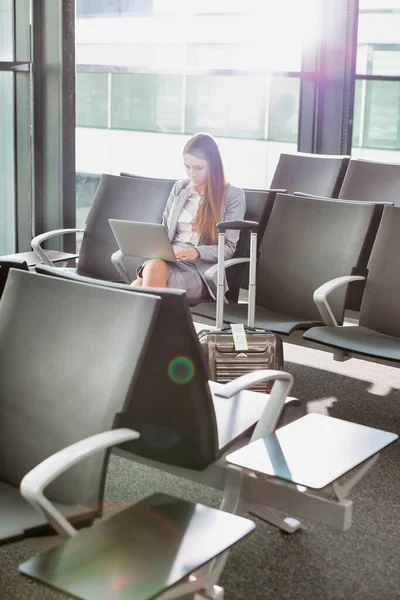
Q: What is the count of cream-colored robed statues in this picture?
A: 0